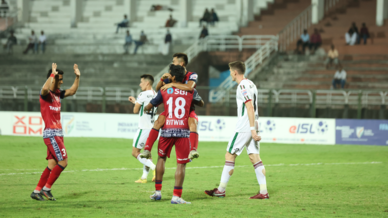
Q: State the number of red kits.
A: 3